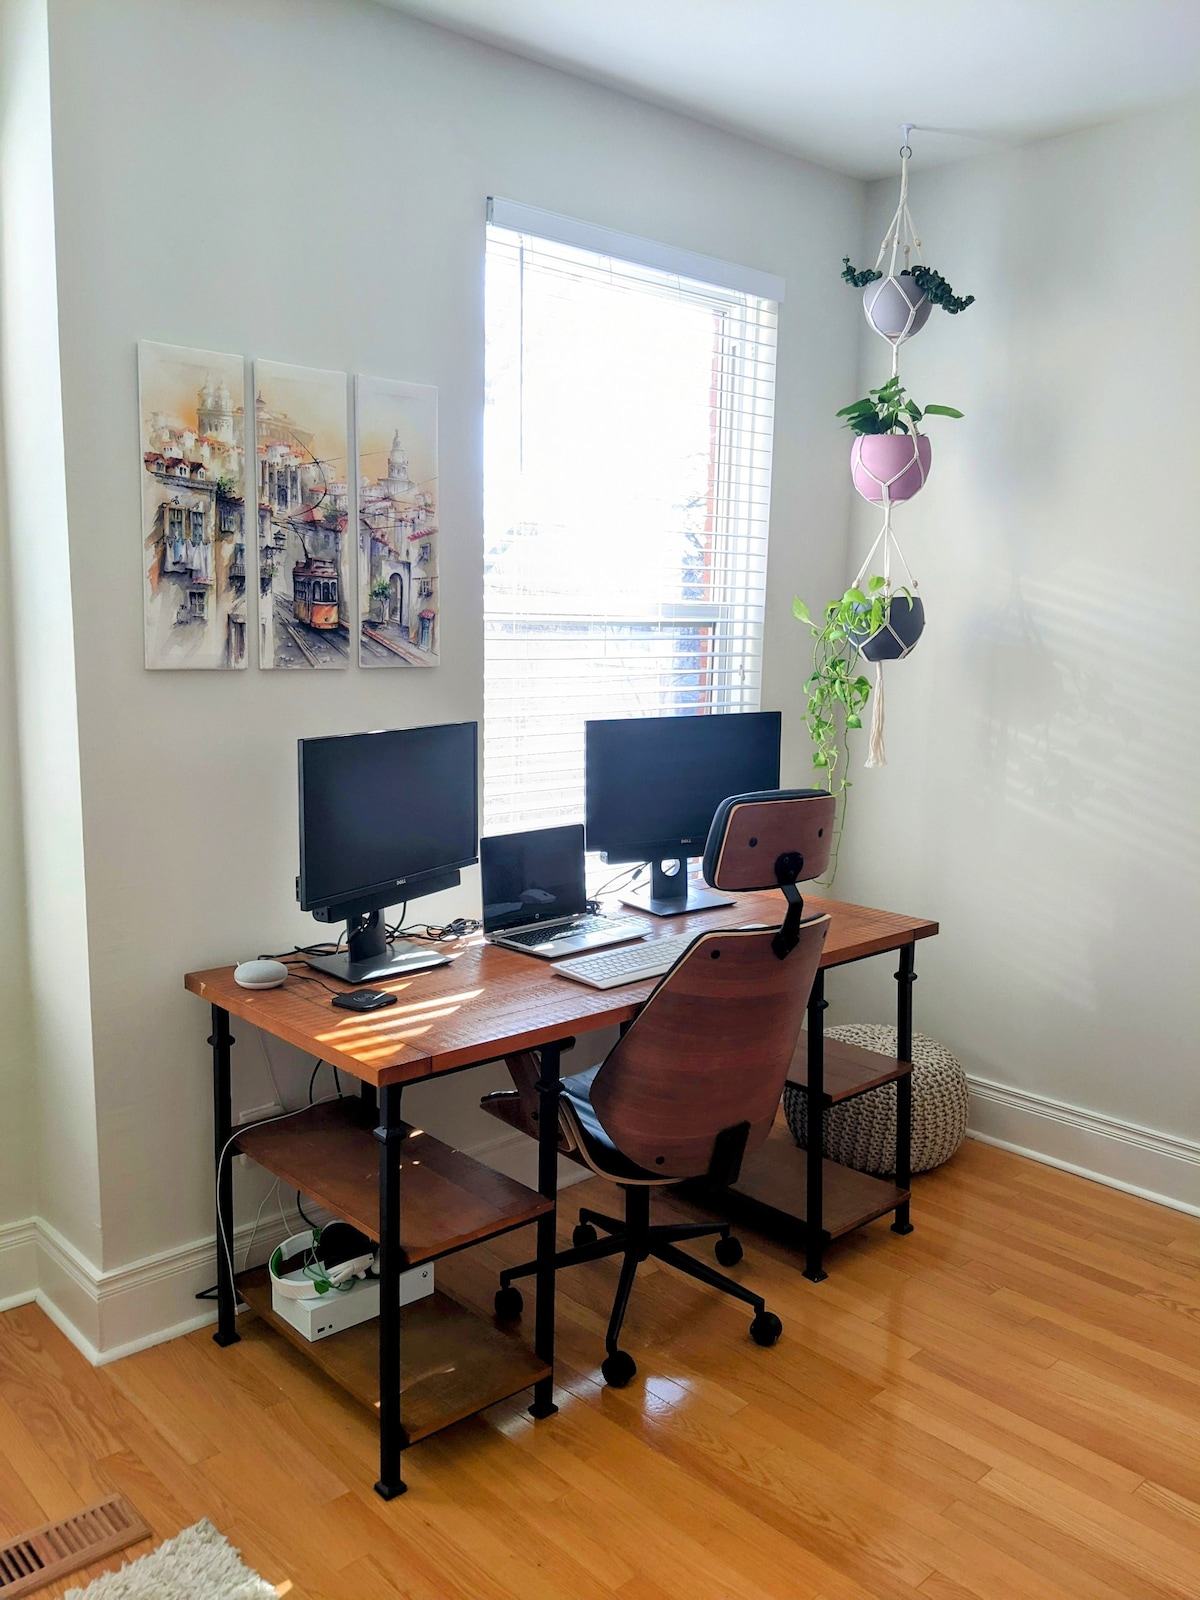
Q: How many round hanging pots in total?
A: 3